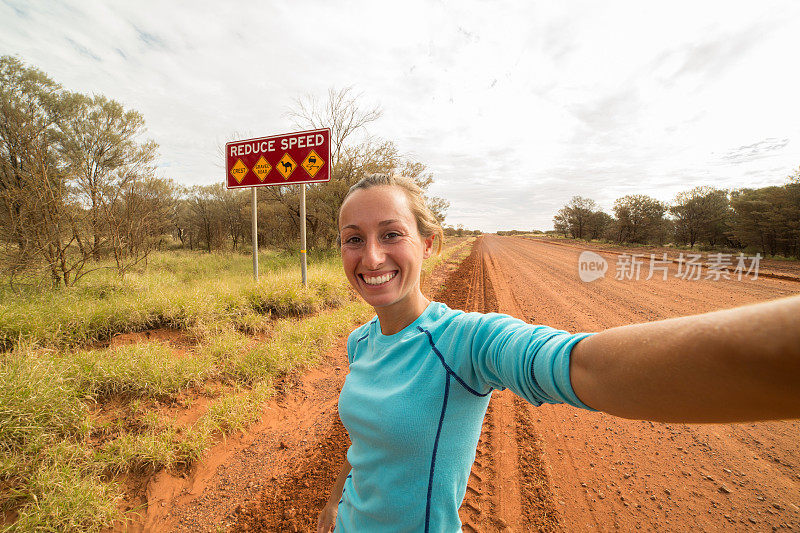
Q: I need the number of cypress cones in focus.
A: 0